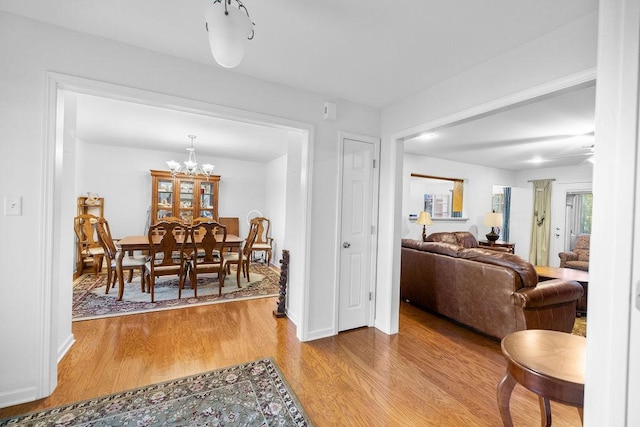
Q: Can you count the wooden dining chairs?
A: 8